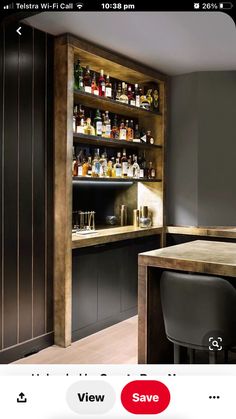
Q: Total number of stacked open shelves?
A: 3